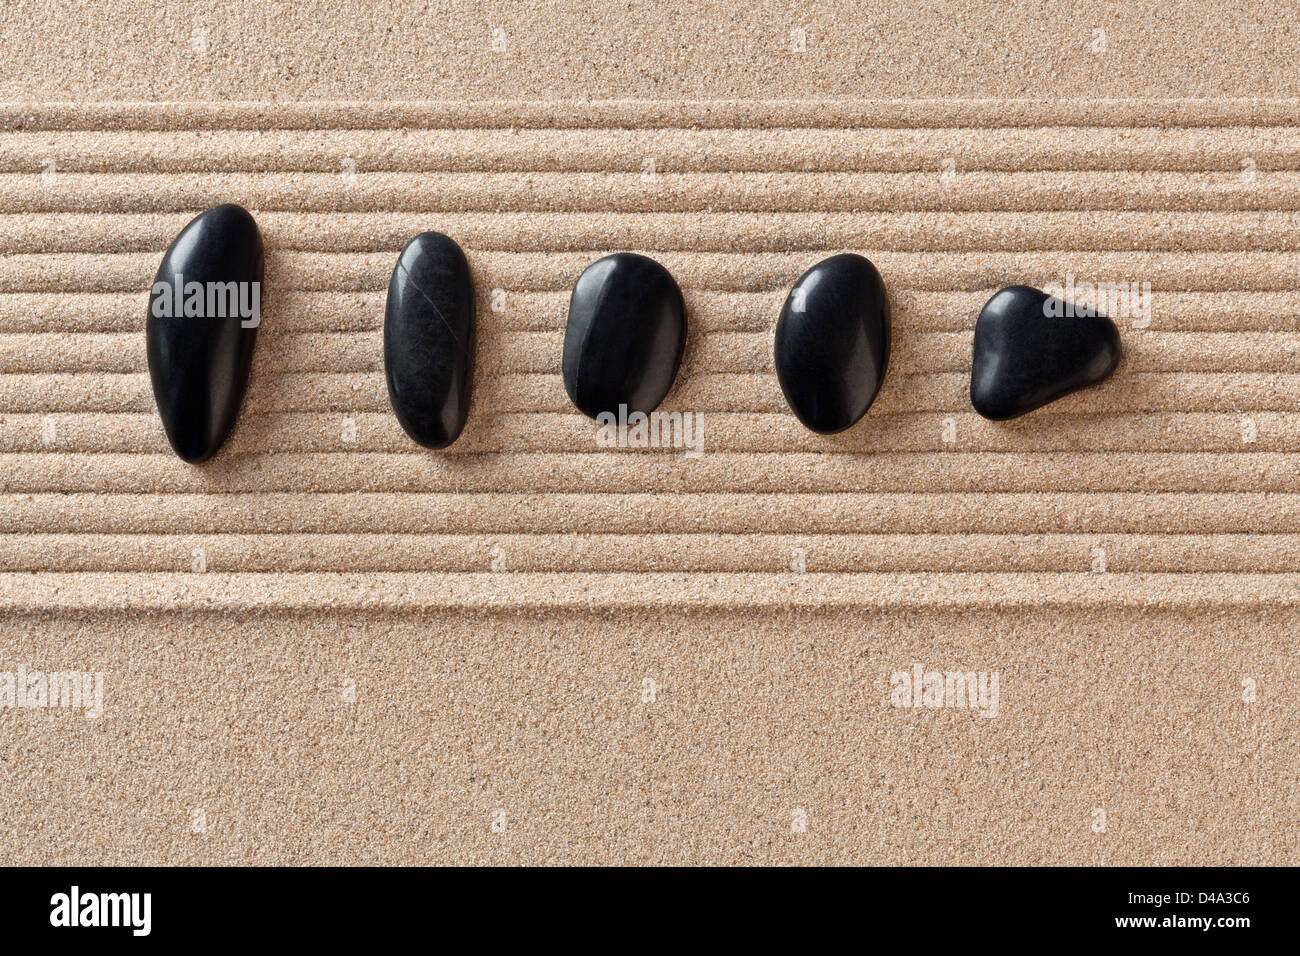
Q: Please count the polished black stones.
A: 5